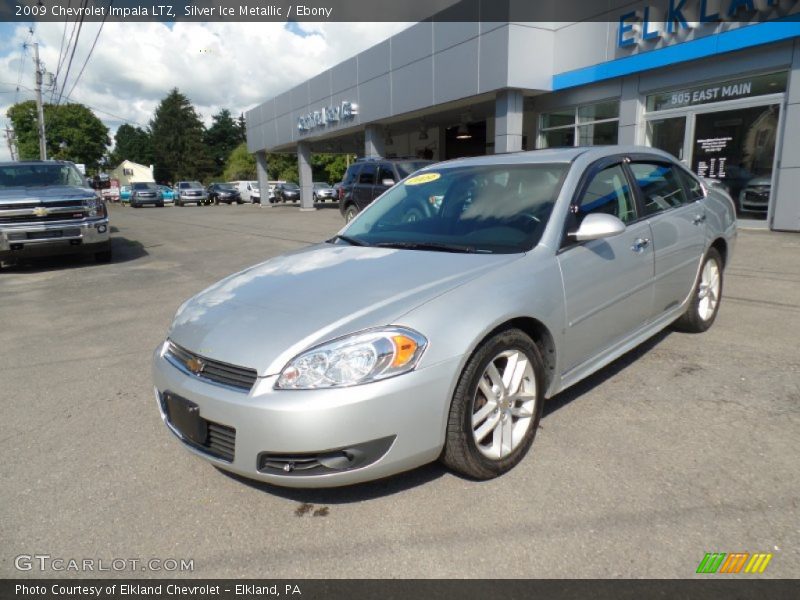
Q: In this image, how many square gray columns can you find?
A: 4